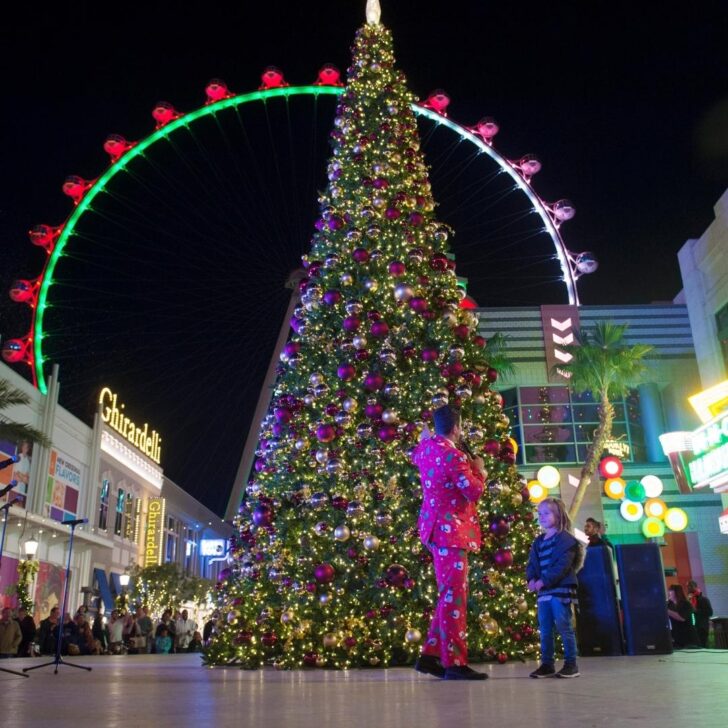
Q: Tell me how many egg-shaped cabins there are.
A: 14